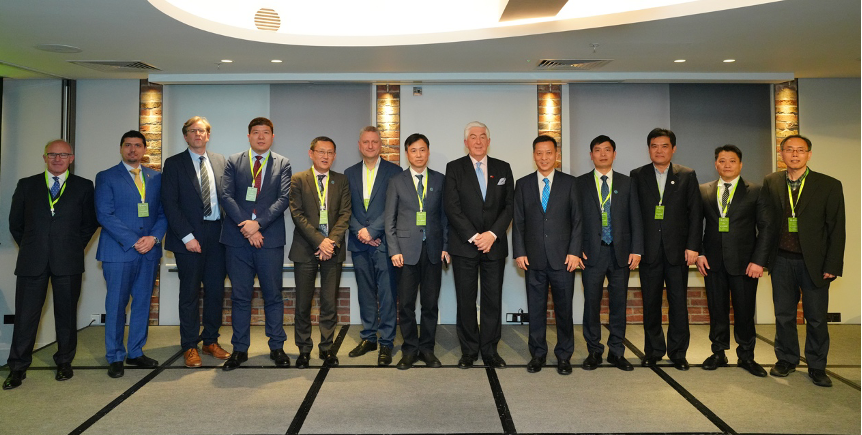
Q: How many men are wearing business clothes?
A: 13